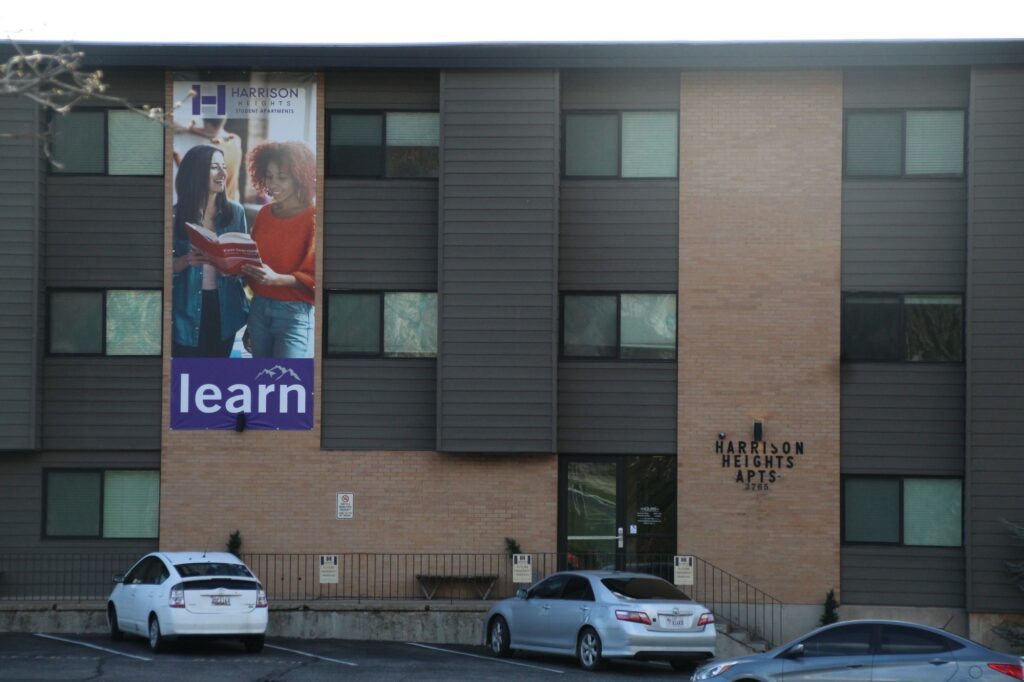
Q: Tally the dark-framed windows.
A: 10